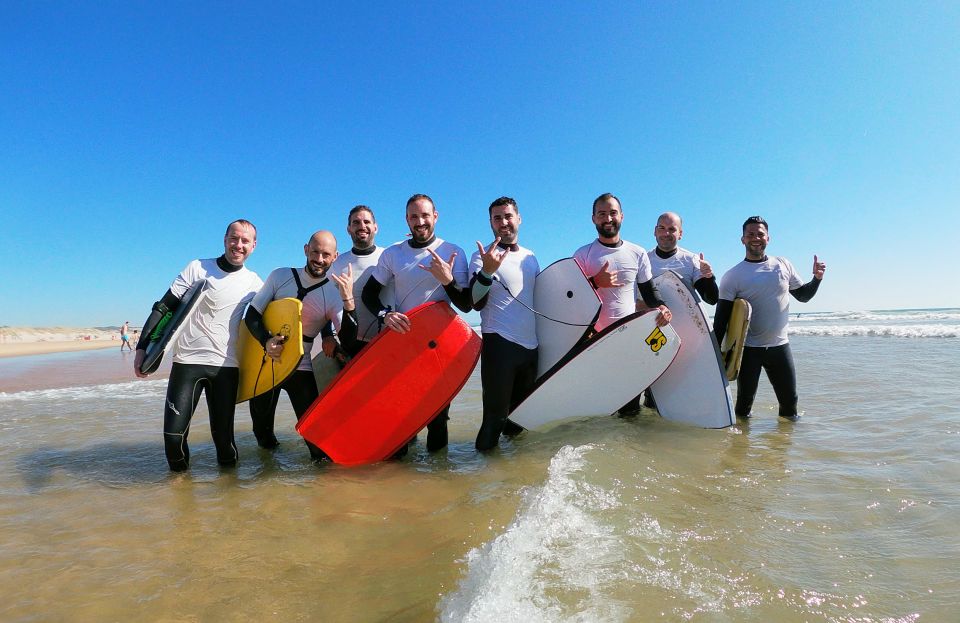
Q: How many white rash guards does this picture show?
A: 8